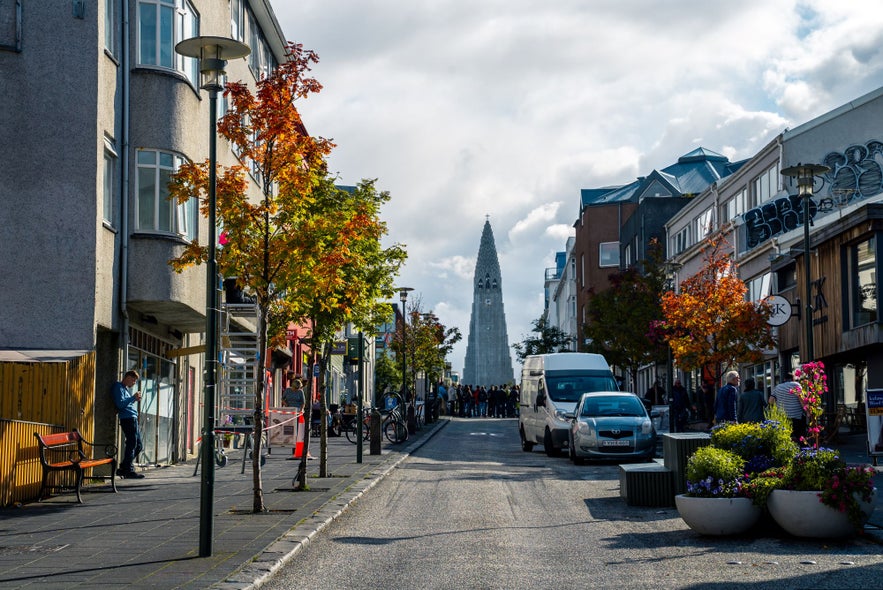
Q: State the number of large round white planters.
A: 2